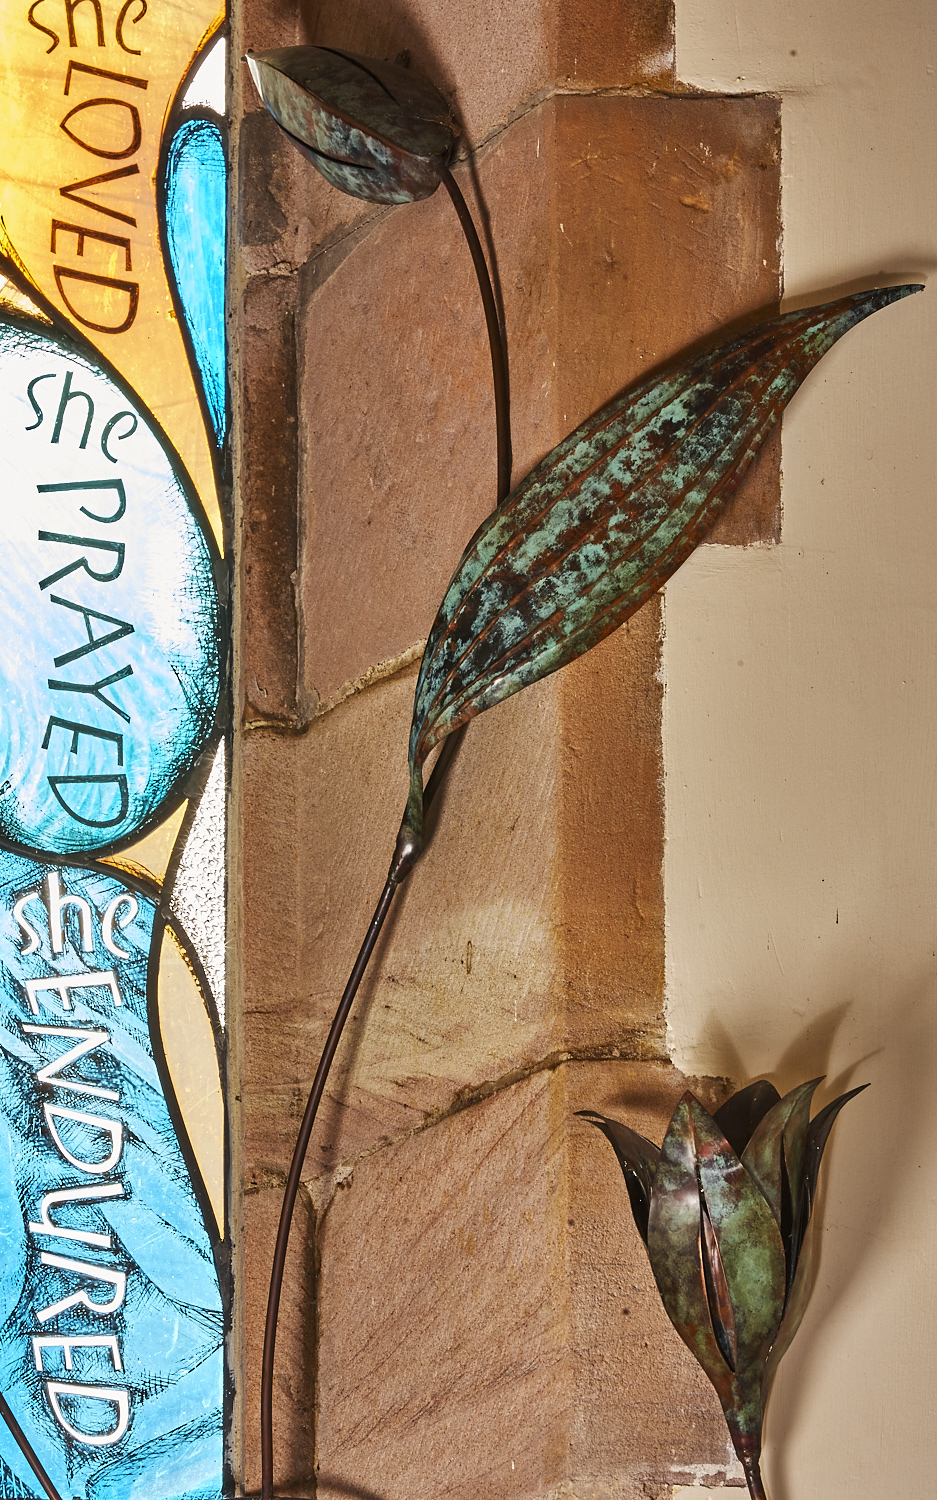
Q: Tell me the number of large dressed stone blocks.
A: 4